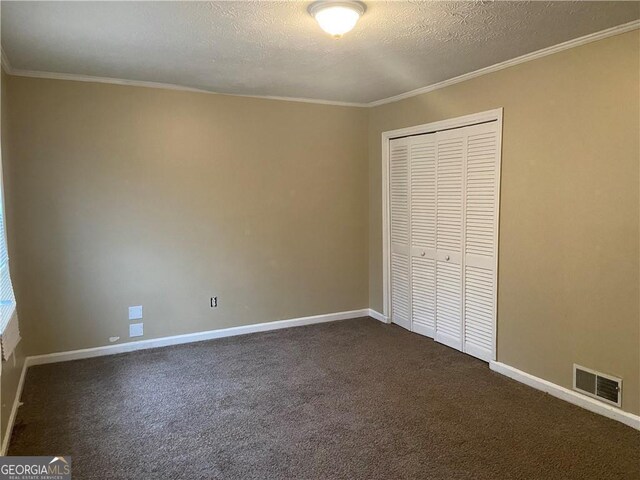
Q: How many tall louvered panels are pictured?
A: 4